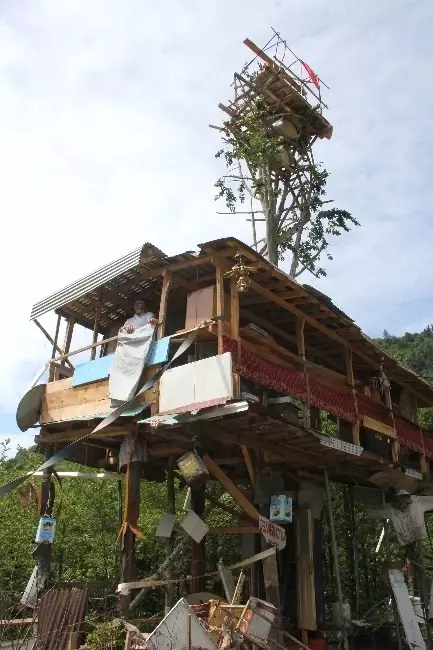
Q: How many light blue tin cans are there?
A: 2